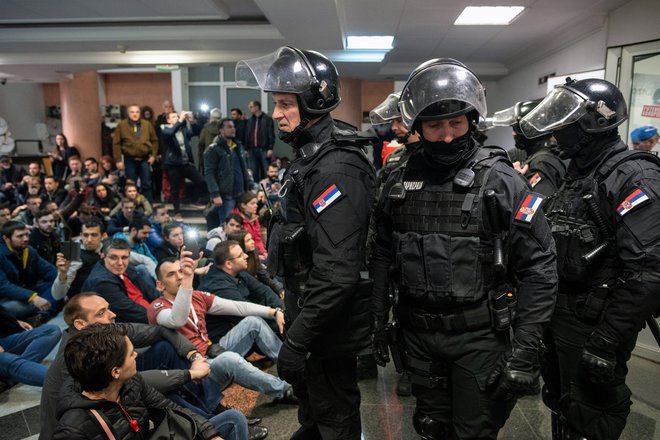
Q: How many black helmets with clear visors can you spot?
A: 5